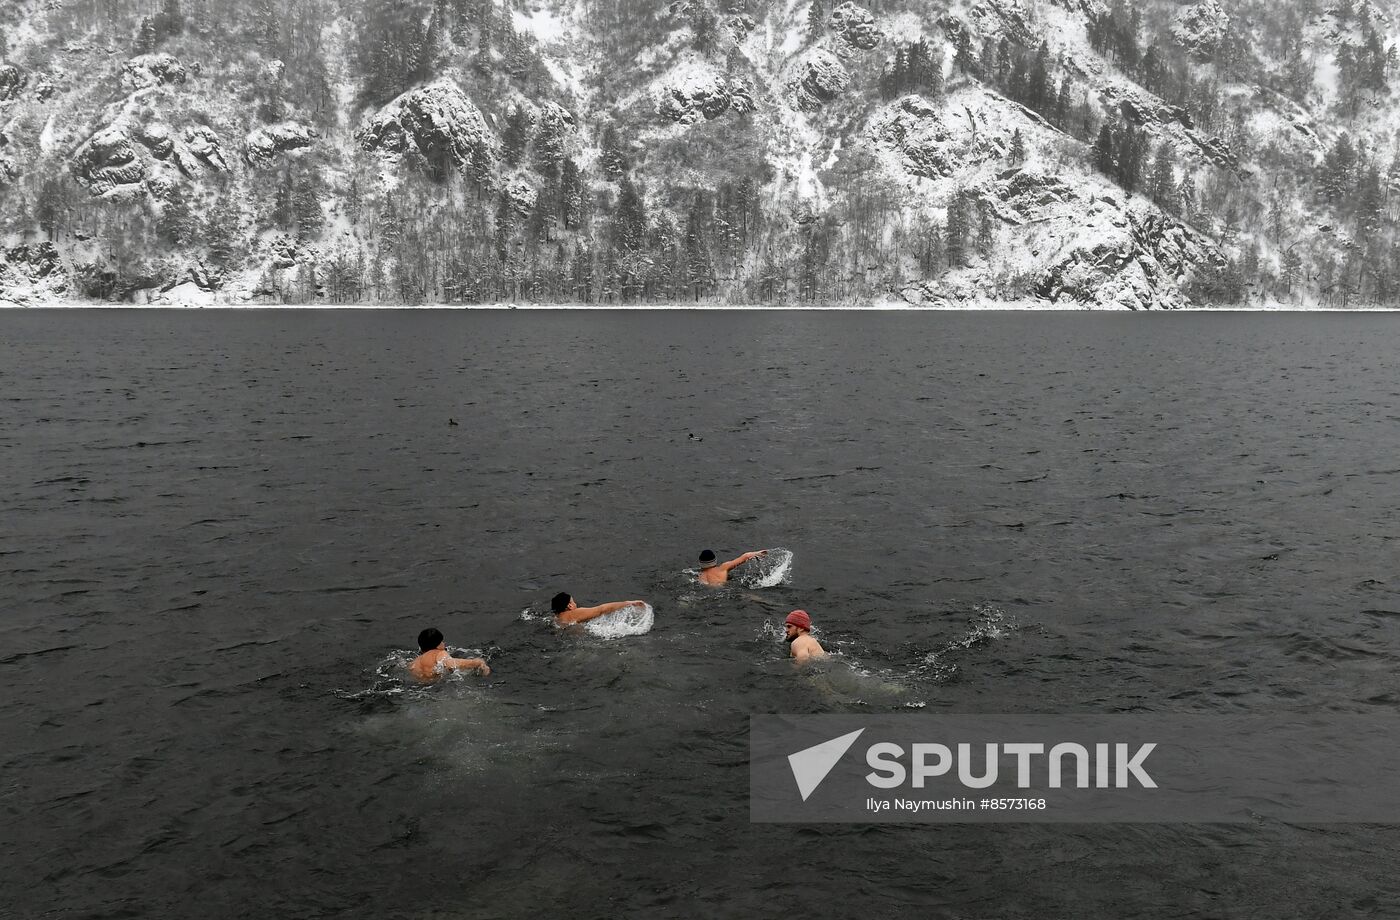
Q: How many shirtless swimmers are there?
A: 4